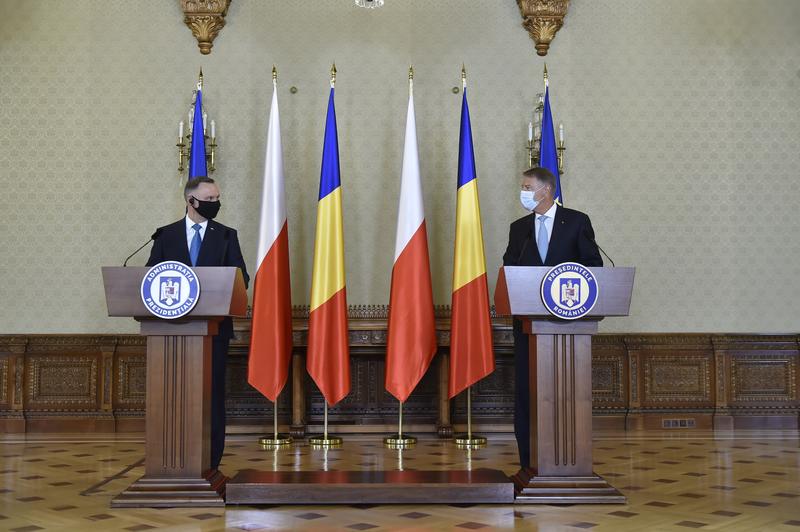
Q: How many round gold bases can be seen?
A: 4